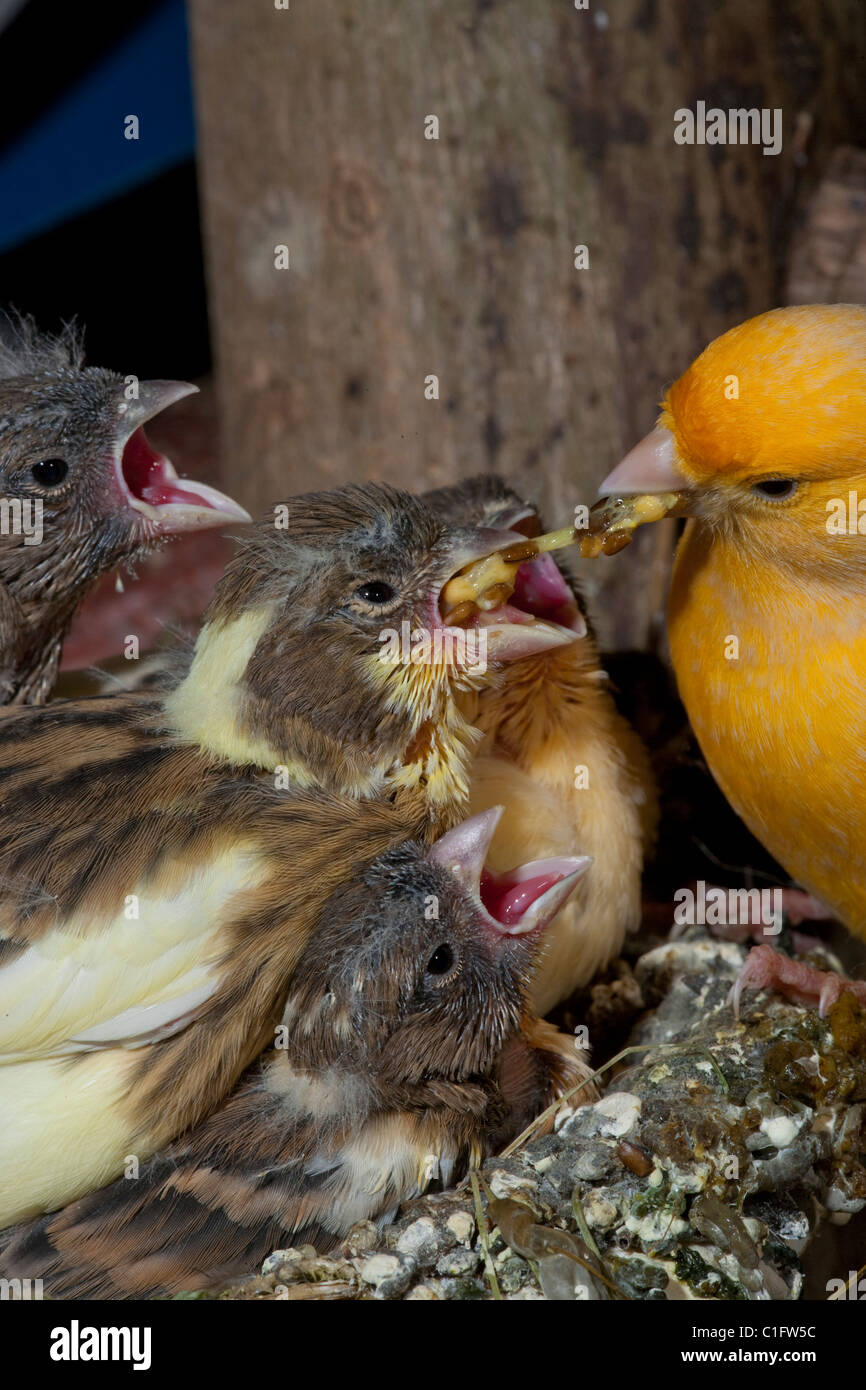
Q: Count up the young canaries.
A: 4